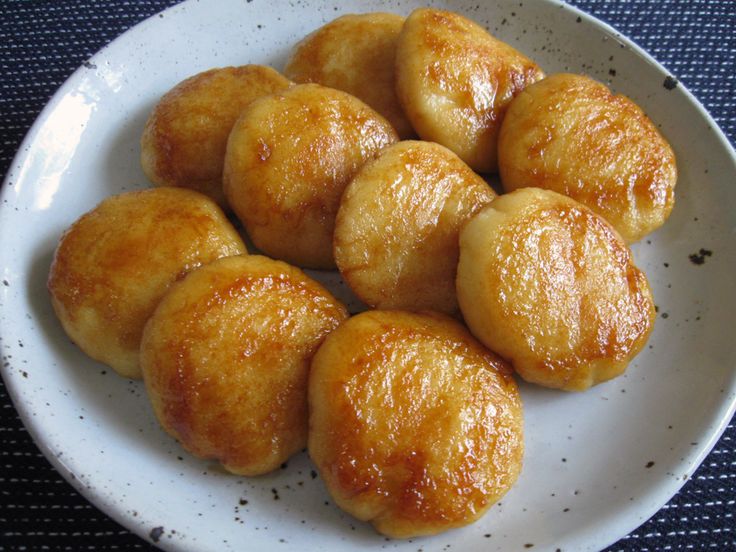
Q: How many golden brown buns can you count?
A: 10